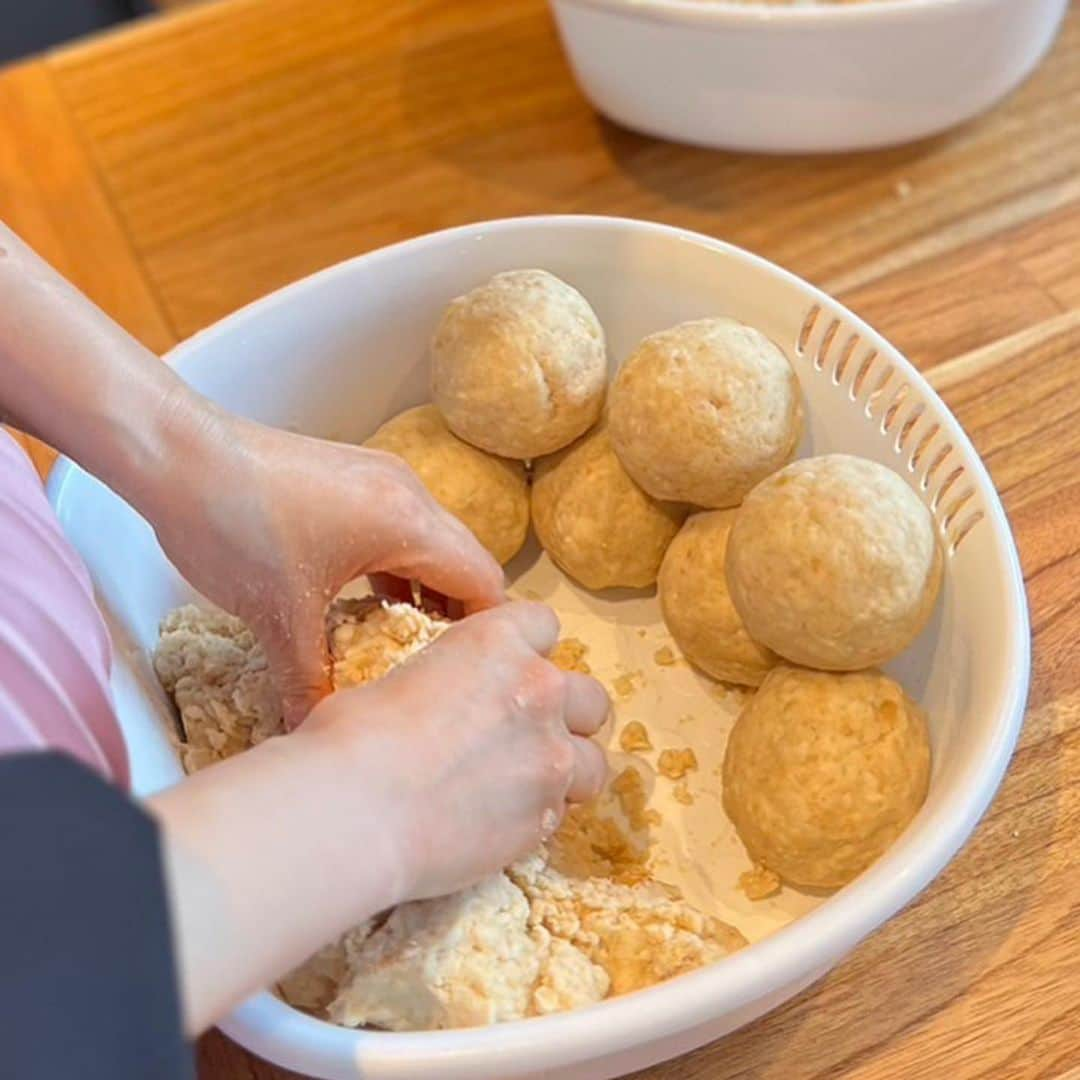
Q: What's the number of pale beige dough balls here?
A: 7